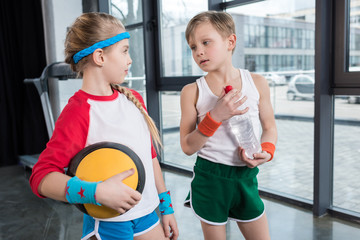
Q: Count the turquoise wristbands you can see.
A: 2